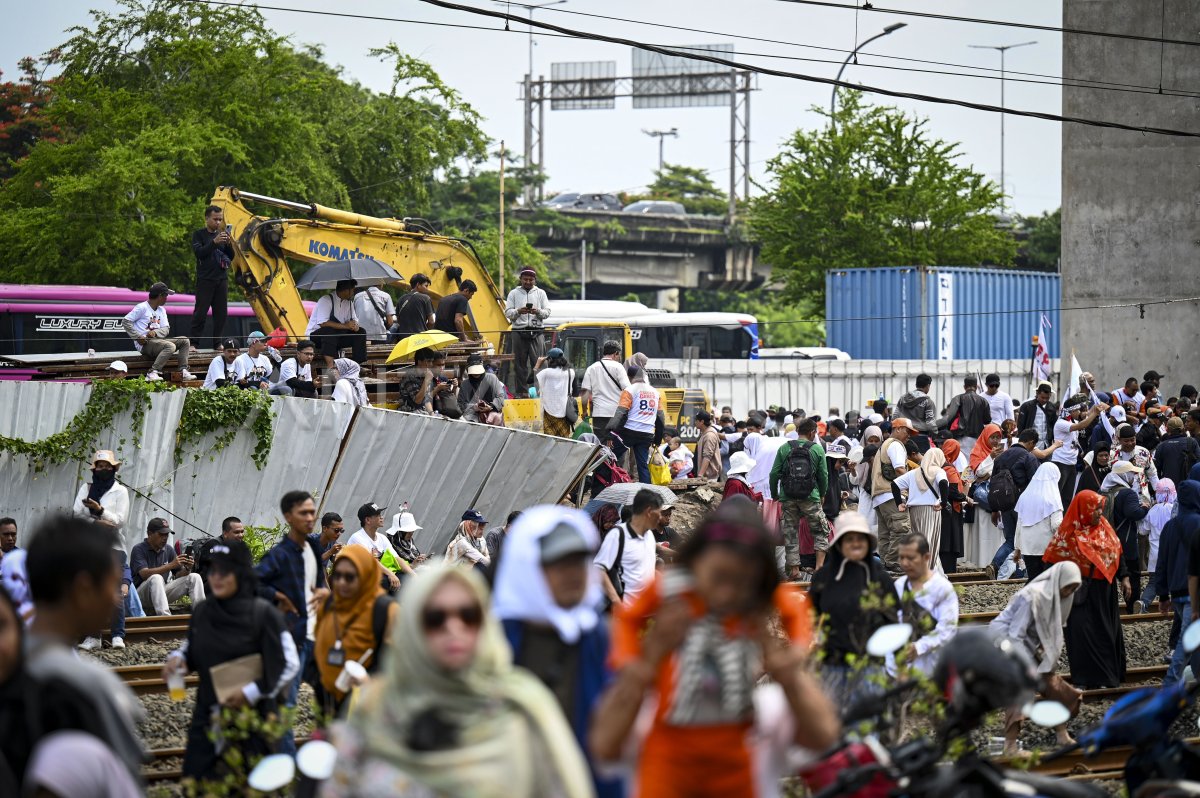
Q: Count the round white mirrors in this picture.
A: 5